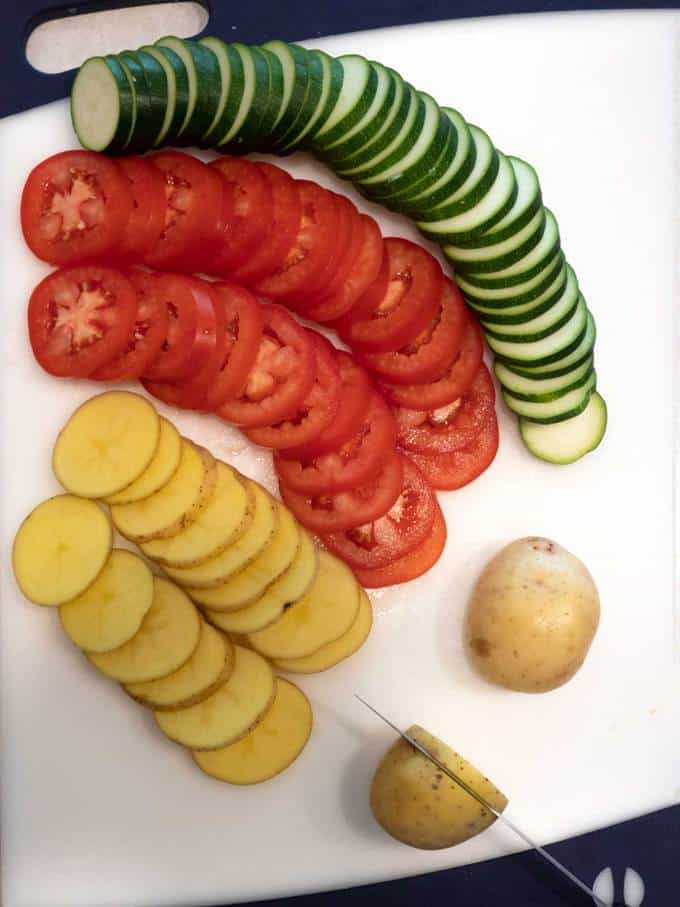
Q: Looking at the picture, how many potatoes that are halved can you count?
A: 1